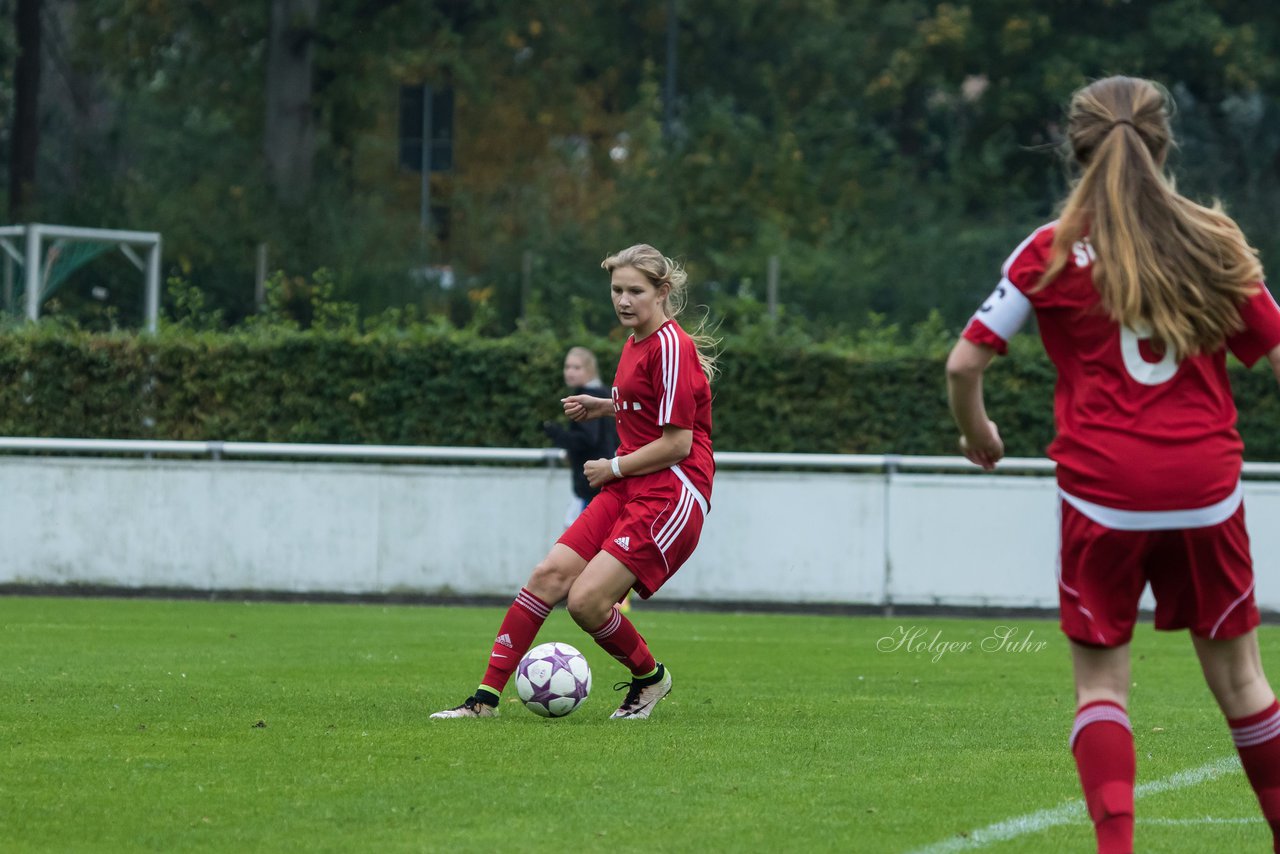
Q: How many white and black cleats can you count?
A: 2